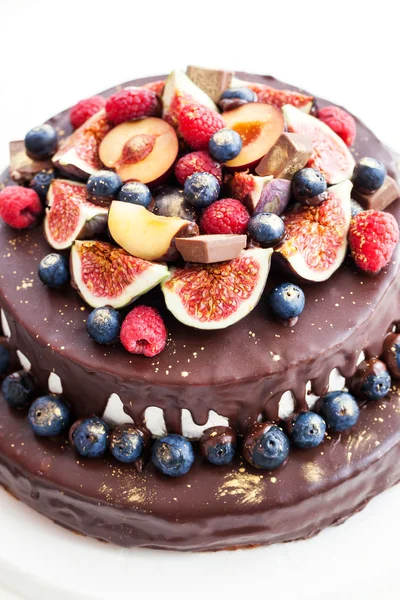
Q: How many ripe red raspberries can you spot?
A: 9